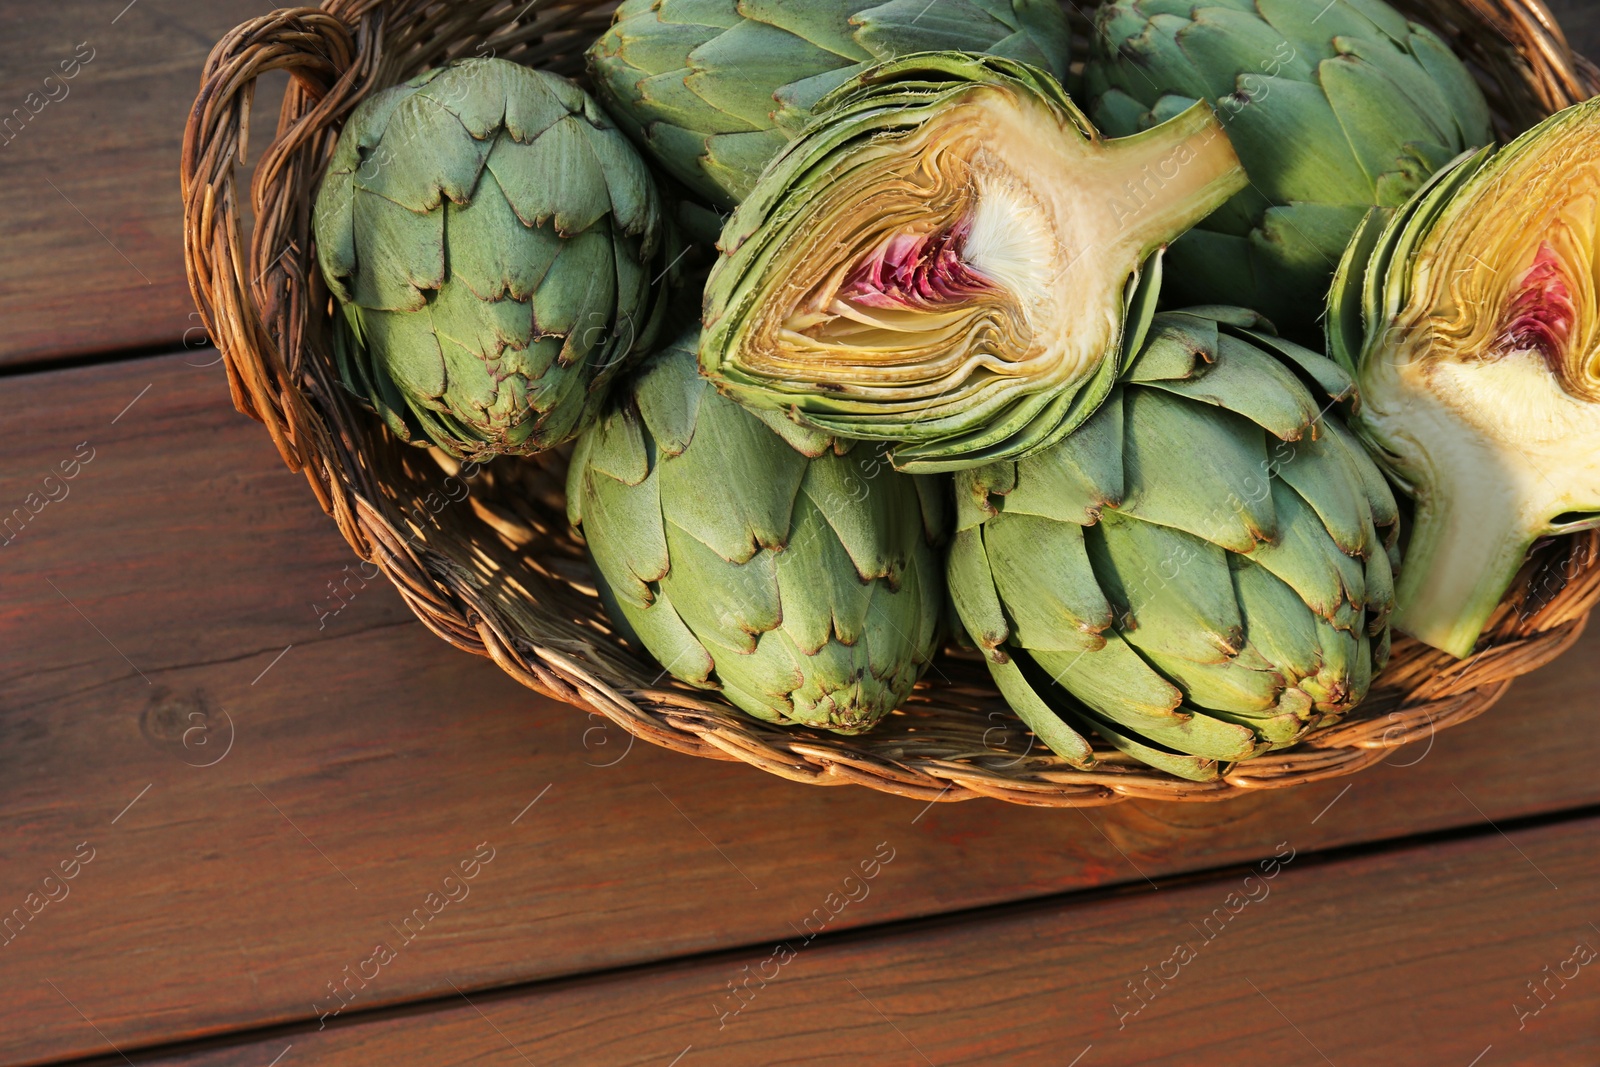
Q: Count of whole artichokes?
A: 5